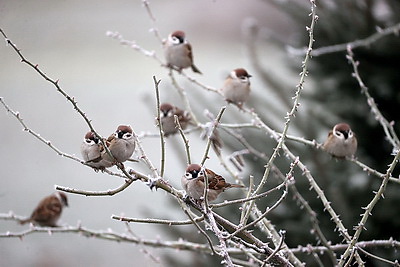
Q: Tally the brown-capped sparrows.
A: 8